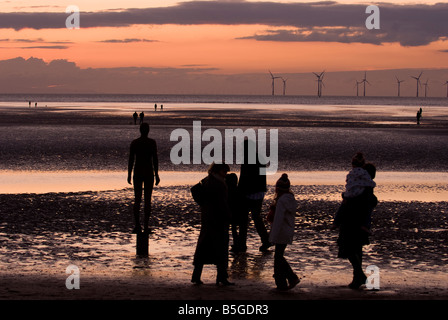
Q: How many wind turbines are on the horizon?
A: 10